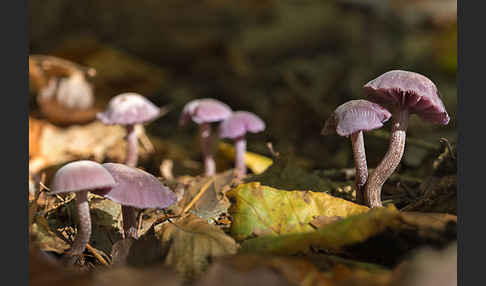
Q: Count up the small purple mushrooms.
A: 7